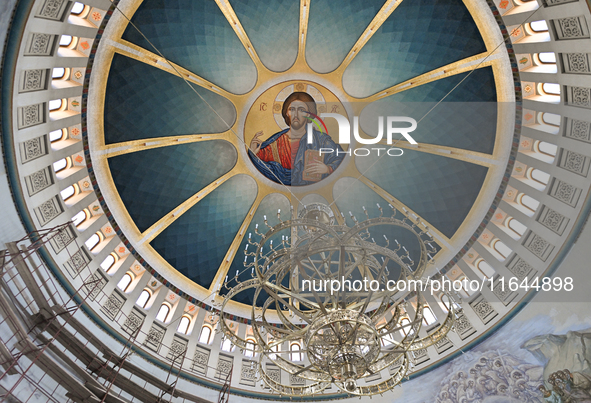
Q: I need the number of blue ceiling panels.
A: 12